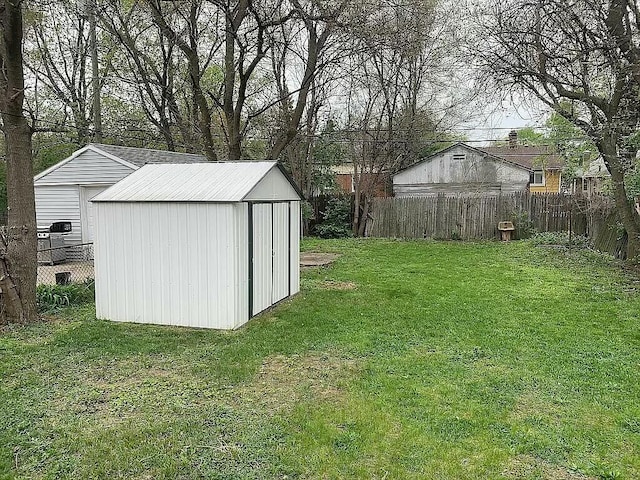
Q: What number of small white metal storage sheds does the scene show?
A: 1